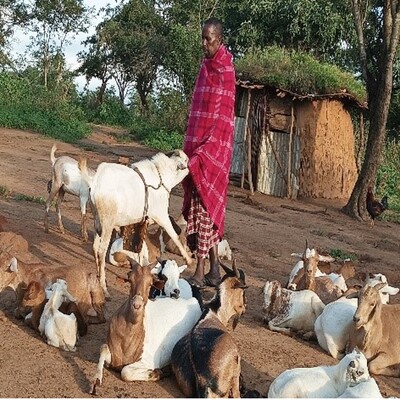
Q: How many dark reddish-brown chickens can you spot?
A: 1